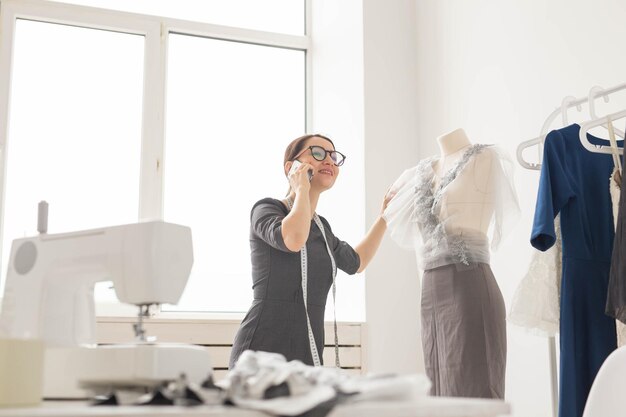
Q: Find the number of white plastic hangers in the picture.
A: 3